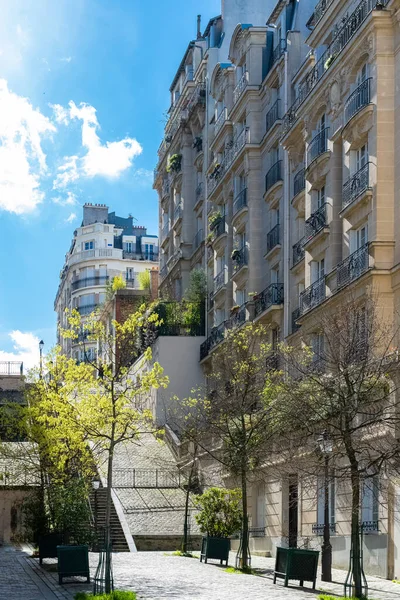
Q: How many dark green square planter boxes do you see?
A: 4